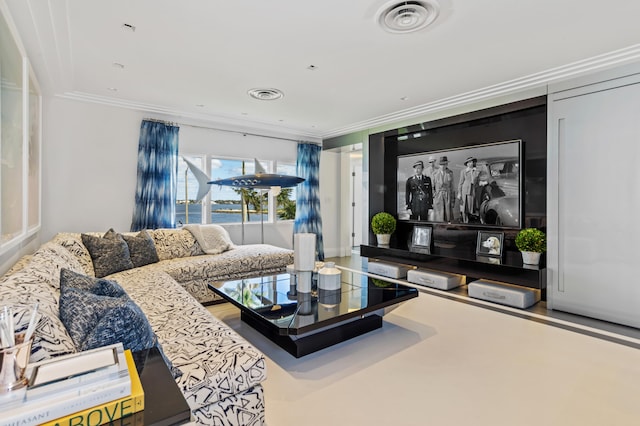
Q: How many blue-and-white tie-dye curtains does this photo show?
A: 2